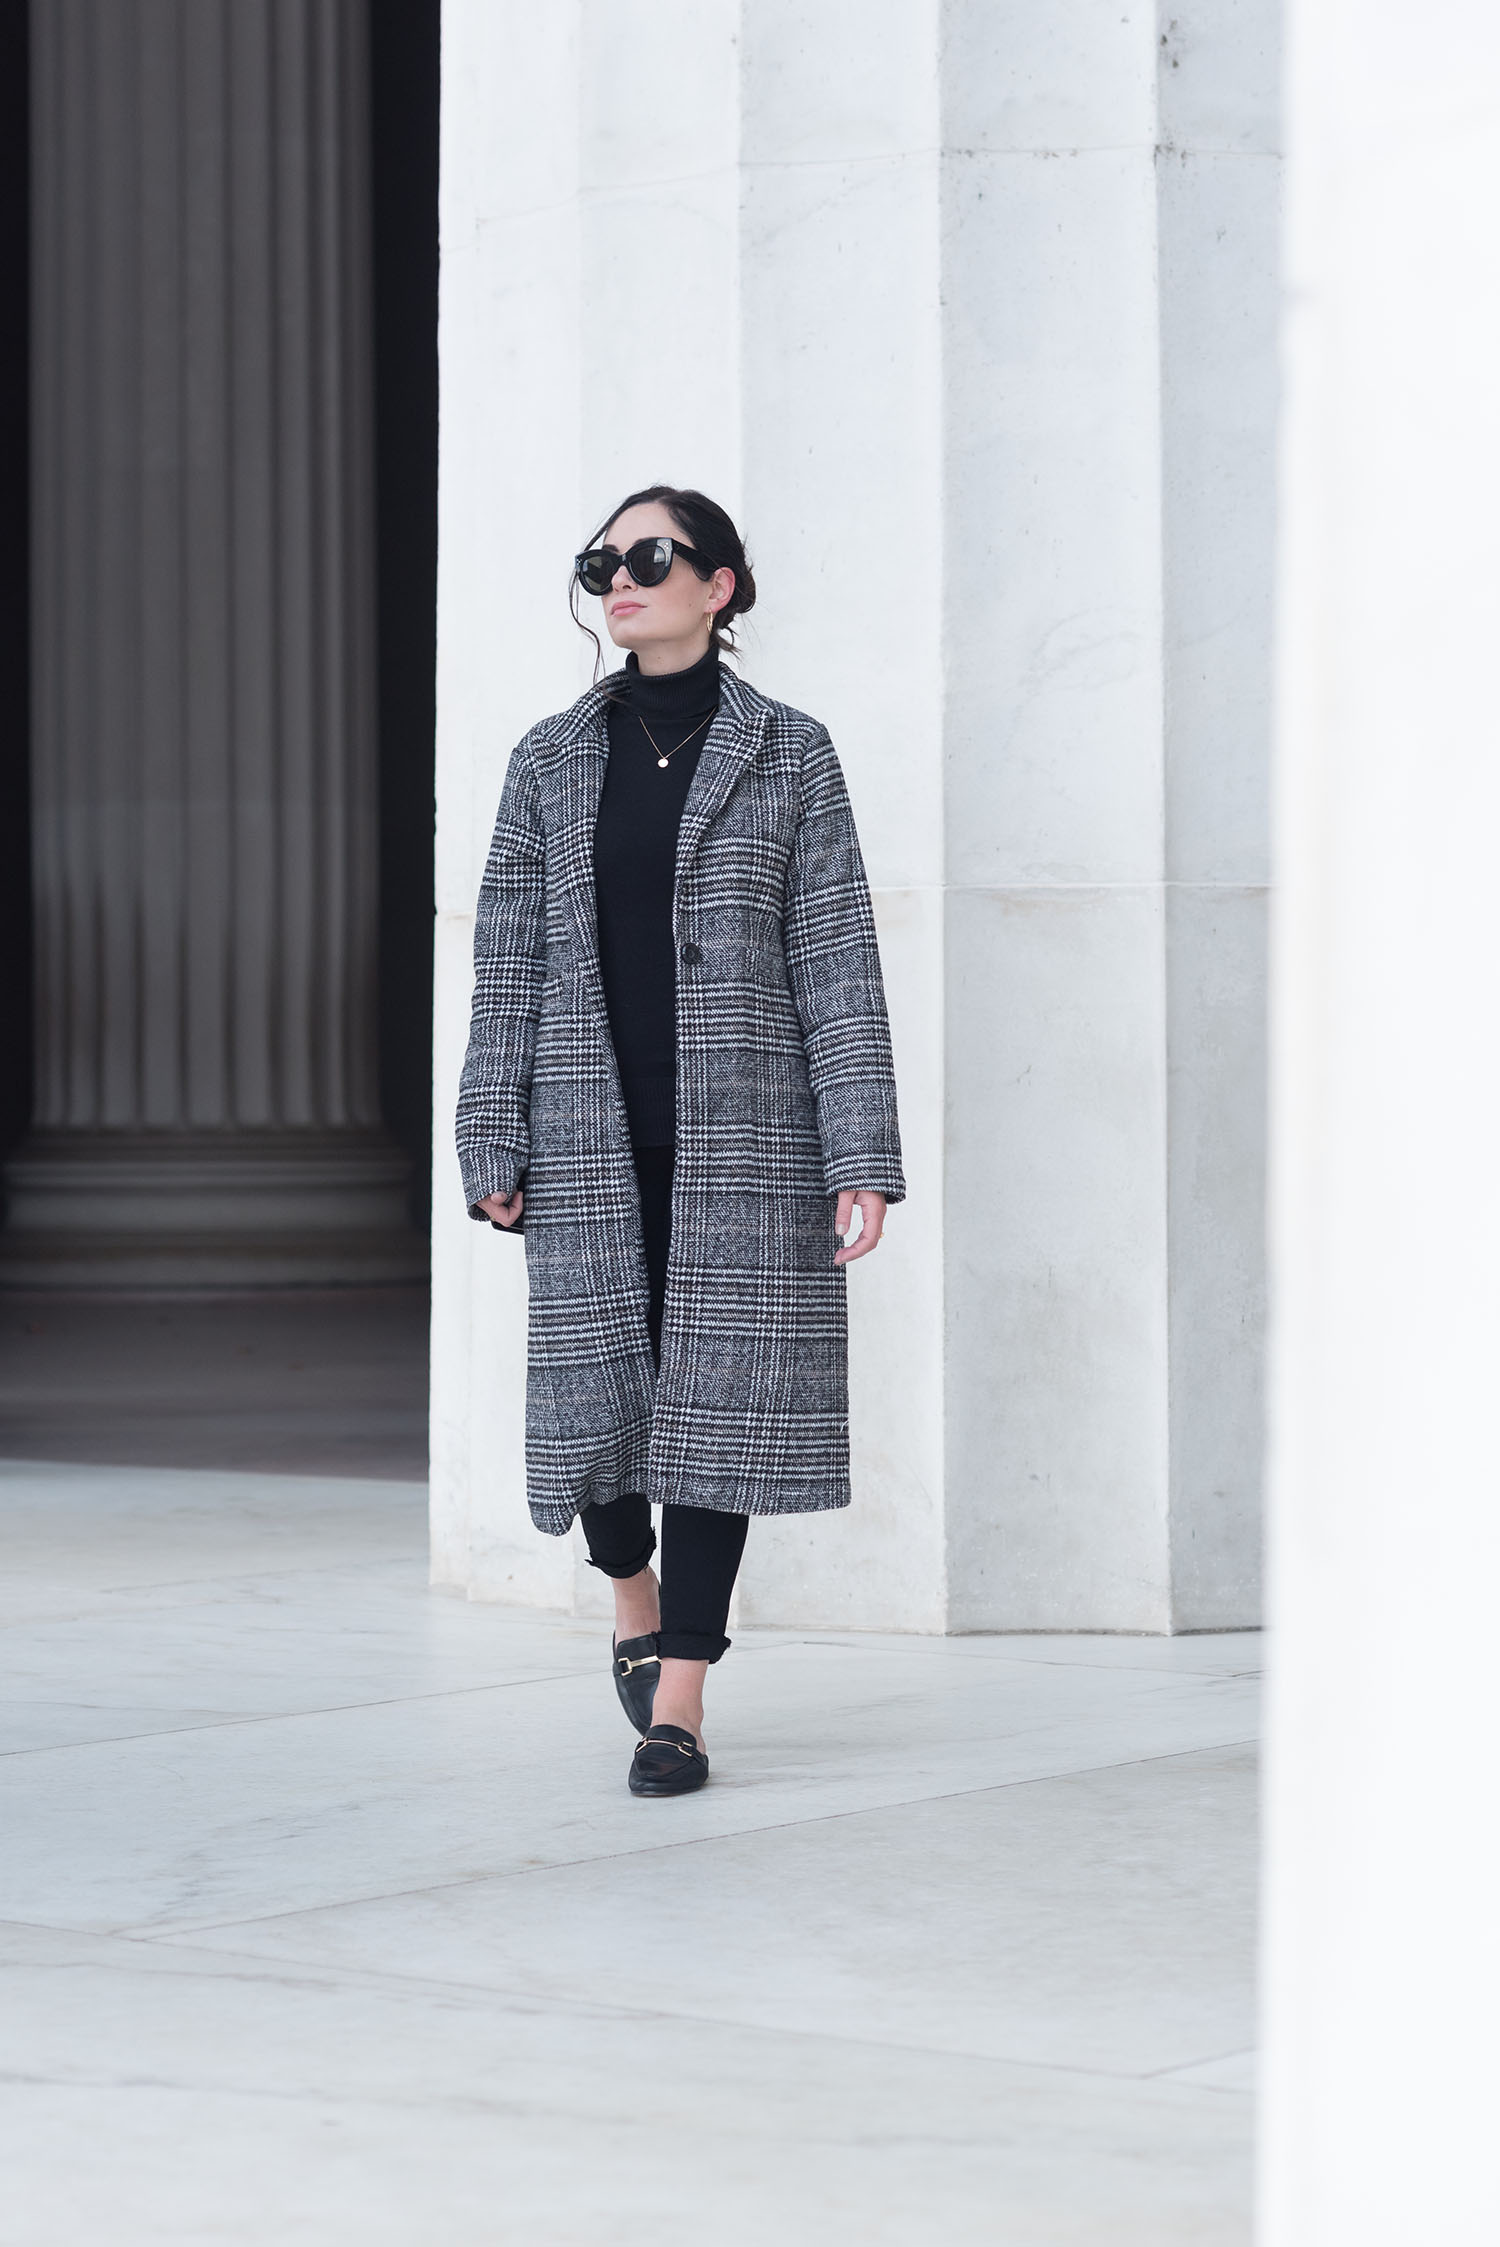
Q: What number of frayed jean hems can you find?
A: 2